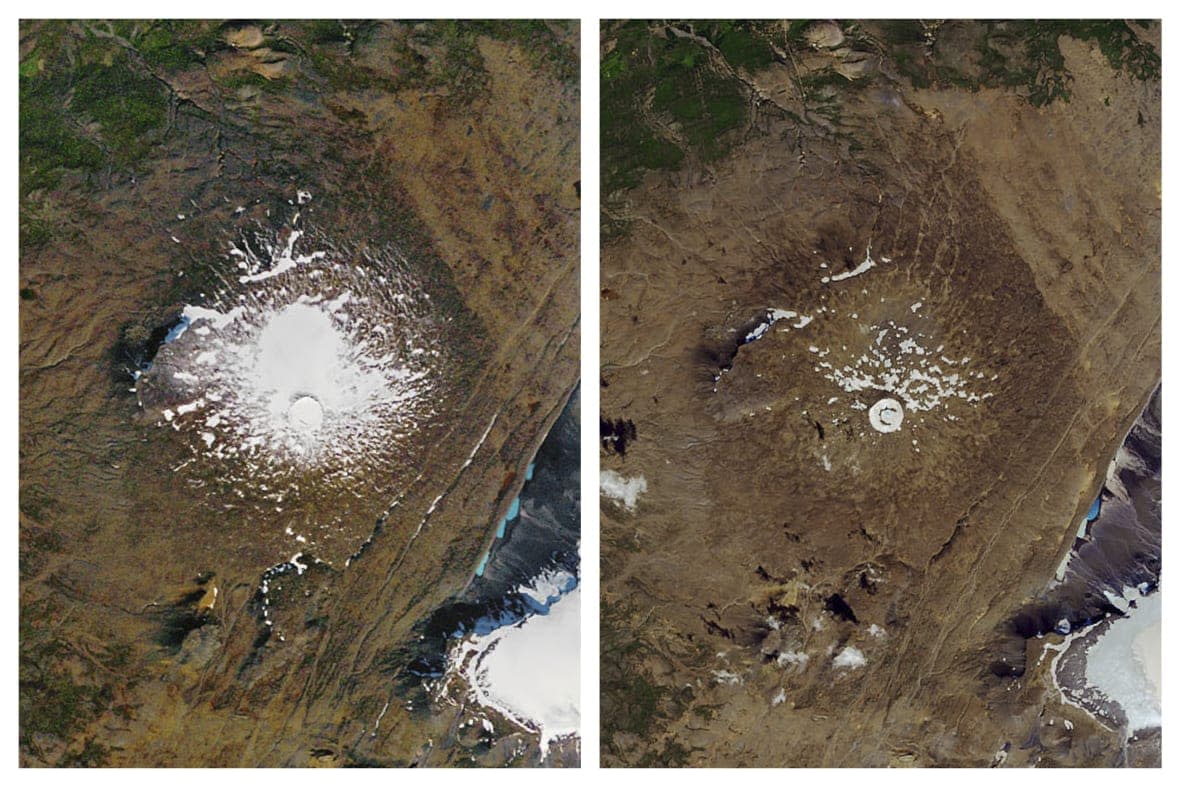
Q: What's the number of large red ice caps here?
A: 0